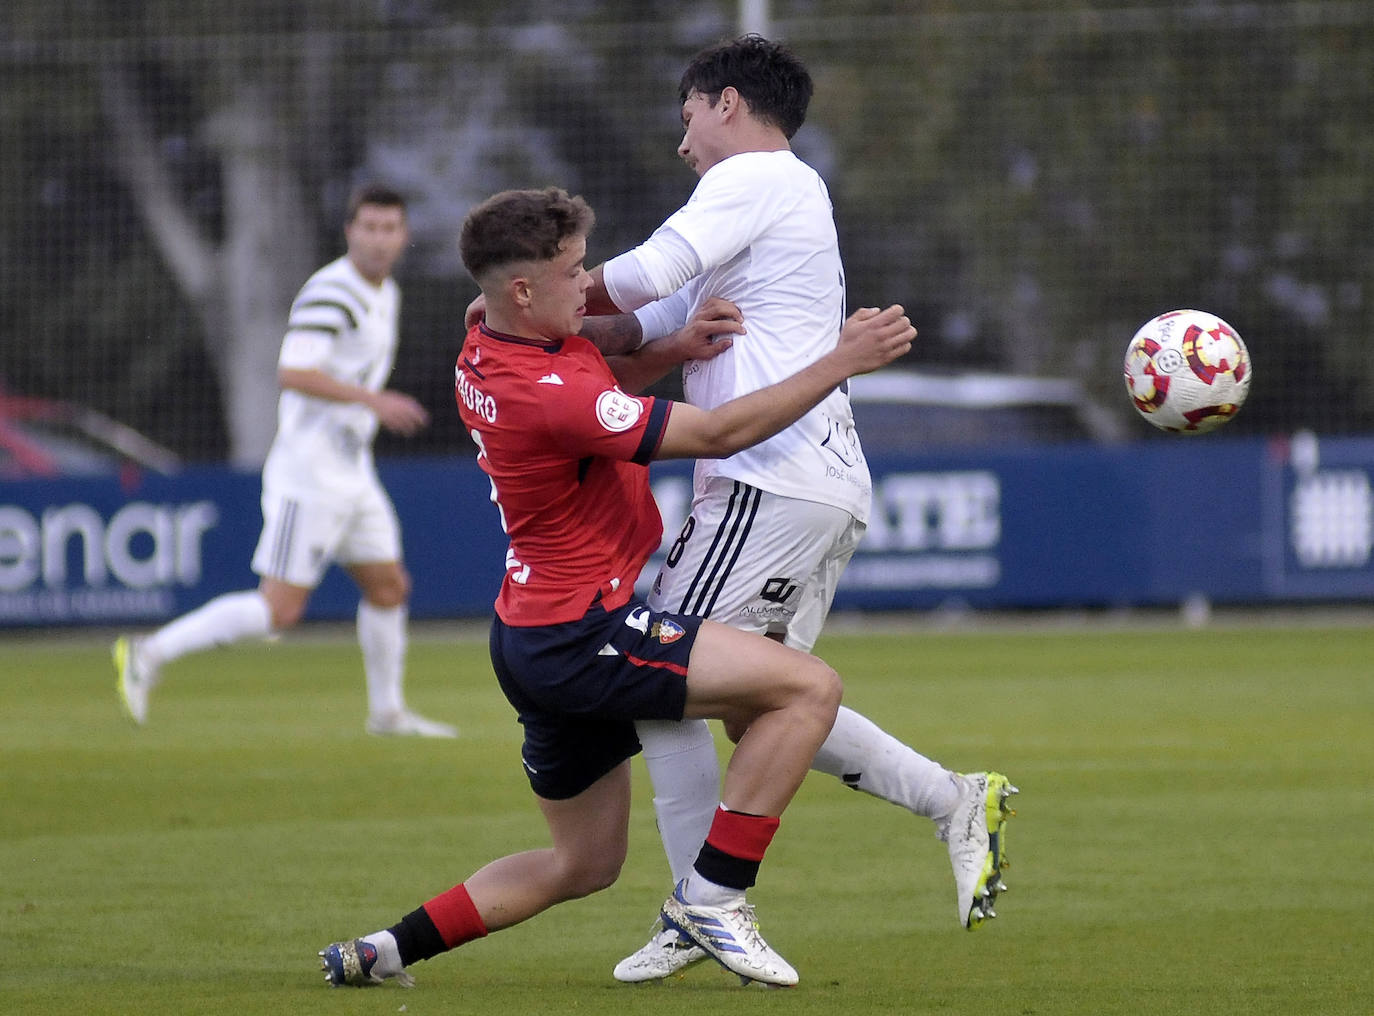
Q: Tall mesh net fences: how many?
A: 1